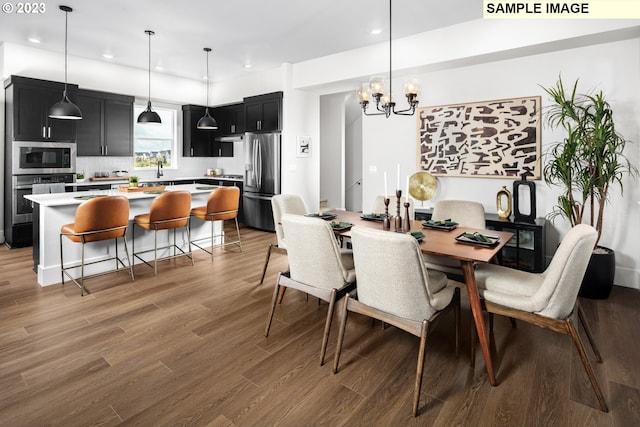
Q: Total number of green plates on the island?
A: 3